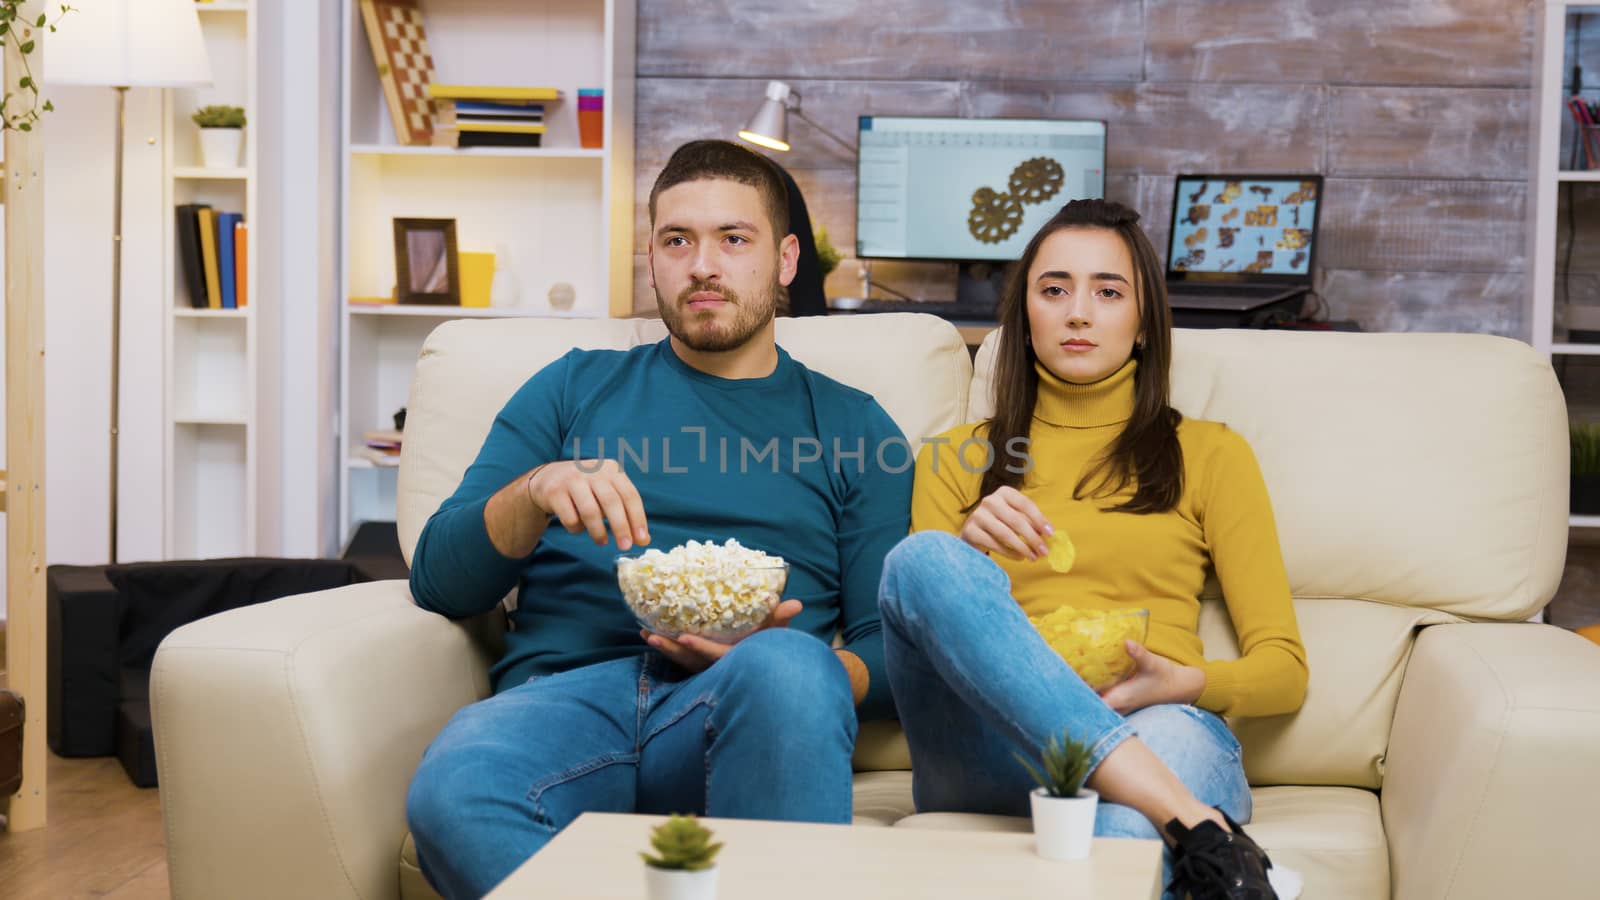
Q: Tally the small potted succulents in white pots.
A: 3